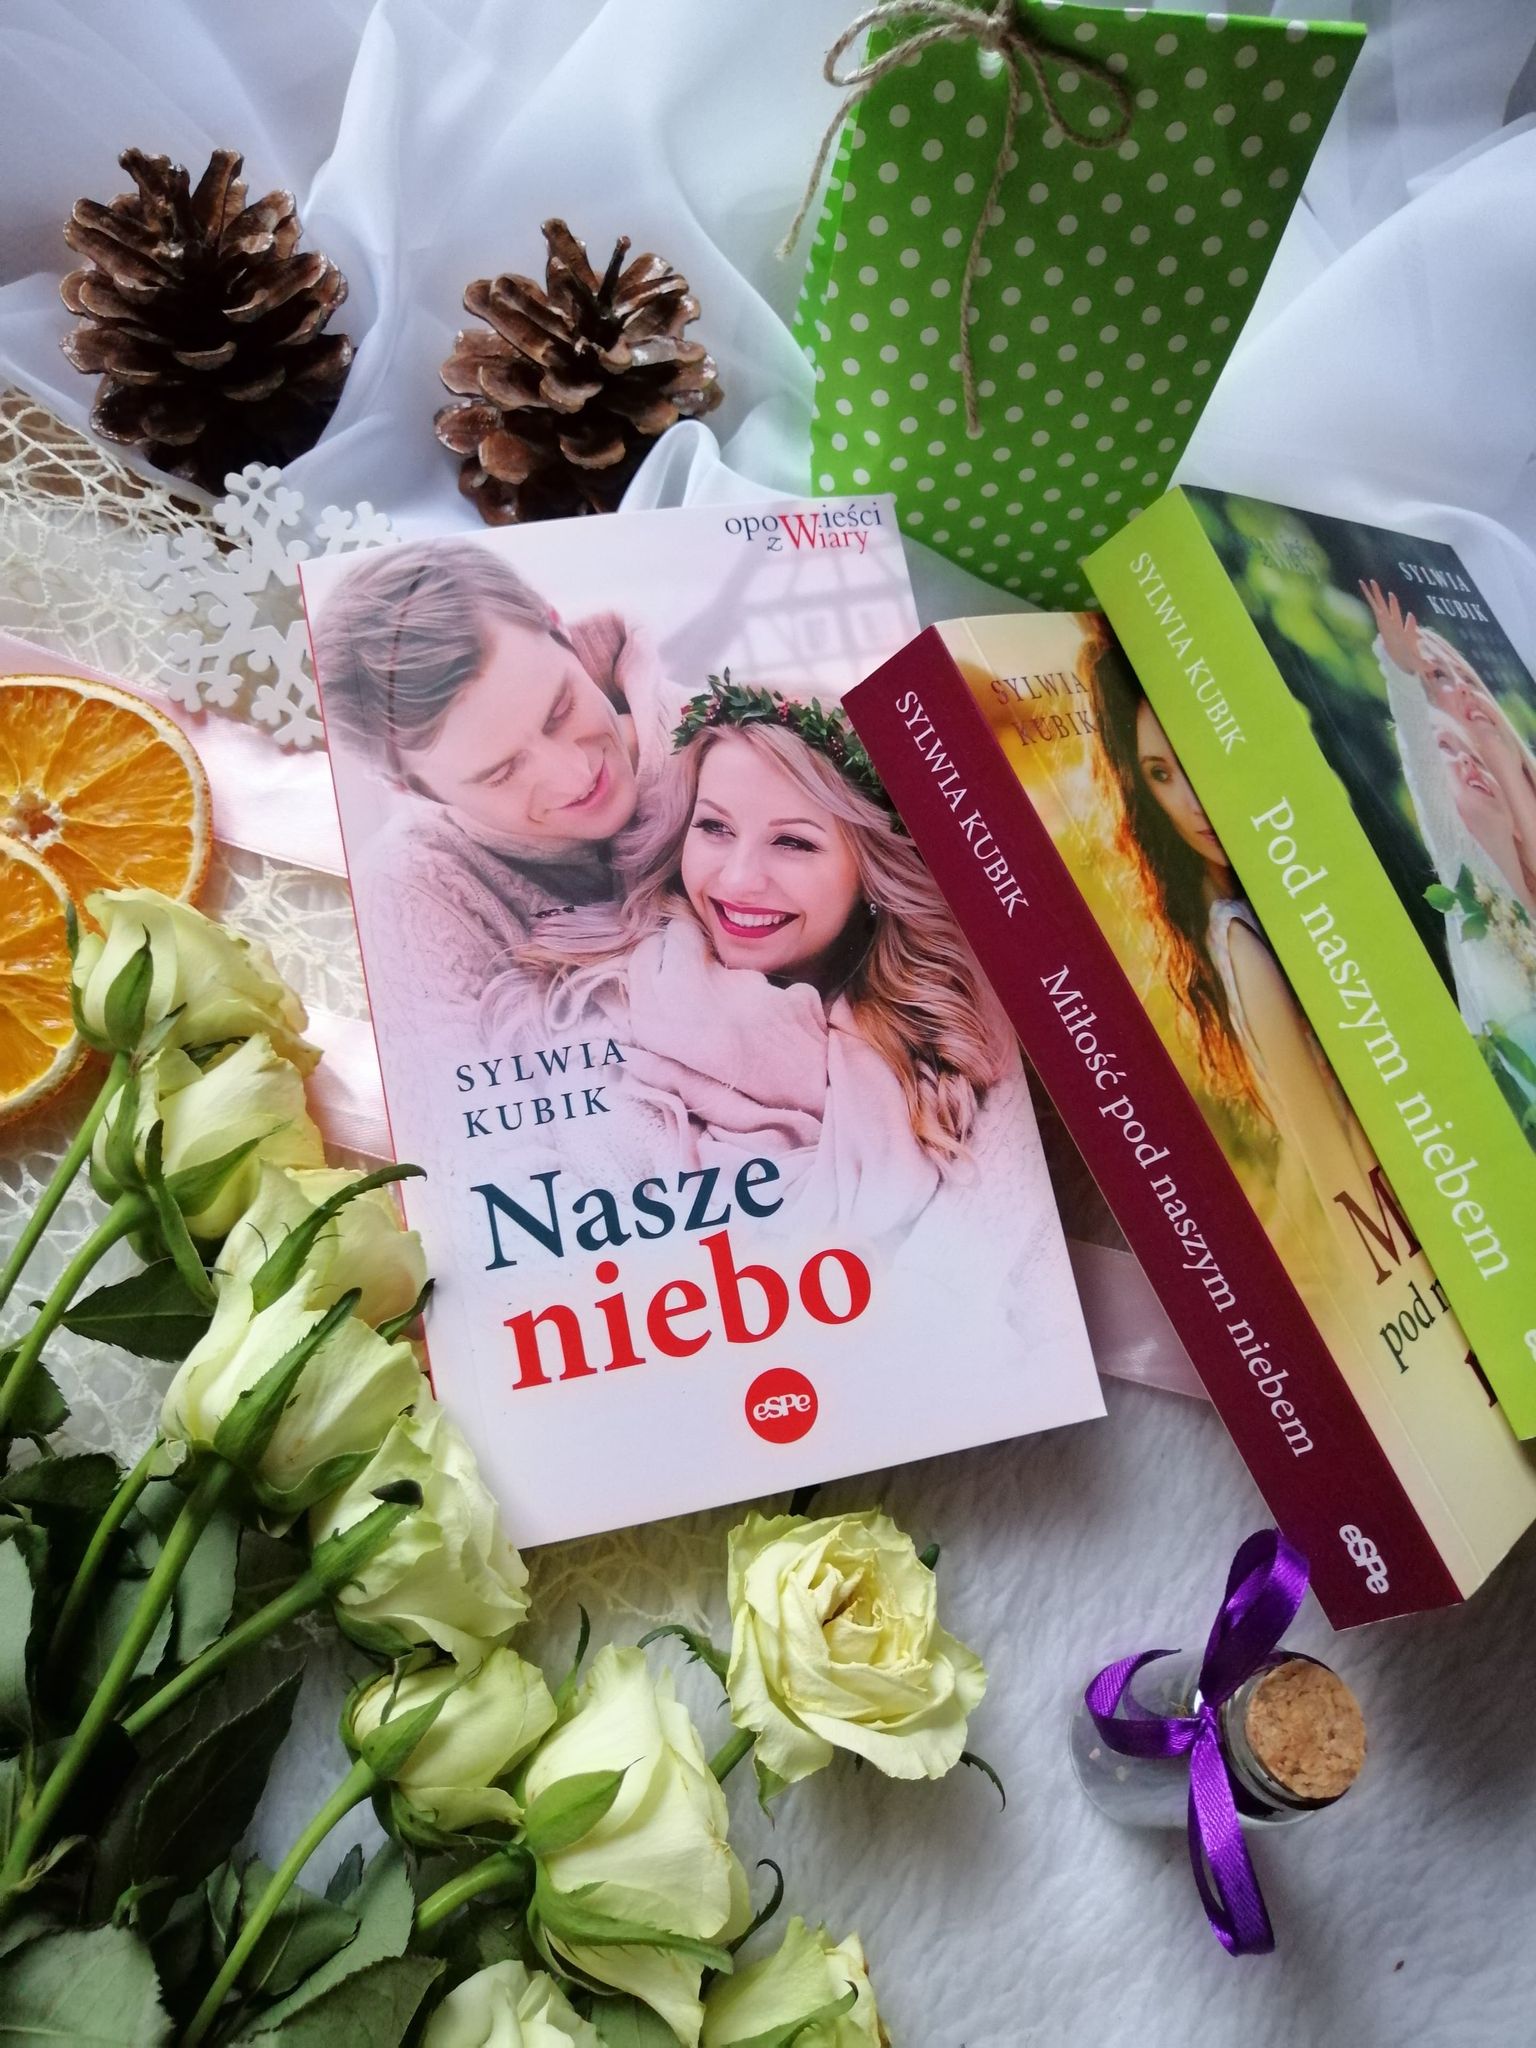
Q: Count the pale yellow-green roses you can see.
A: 10